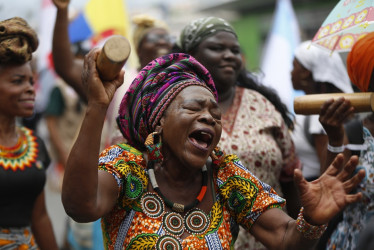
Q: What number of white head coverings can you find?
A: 1